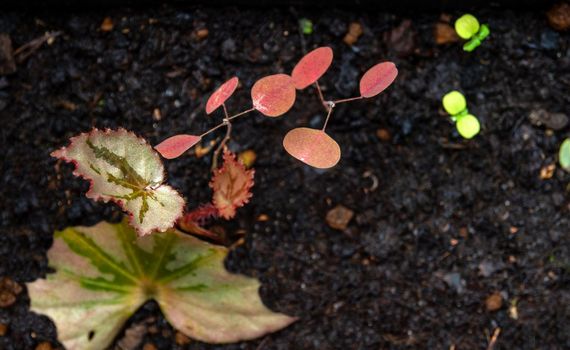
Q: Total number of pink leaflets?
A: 6